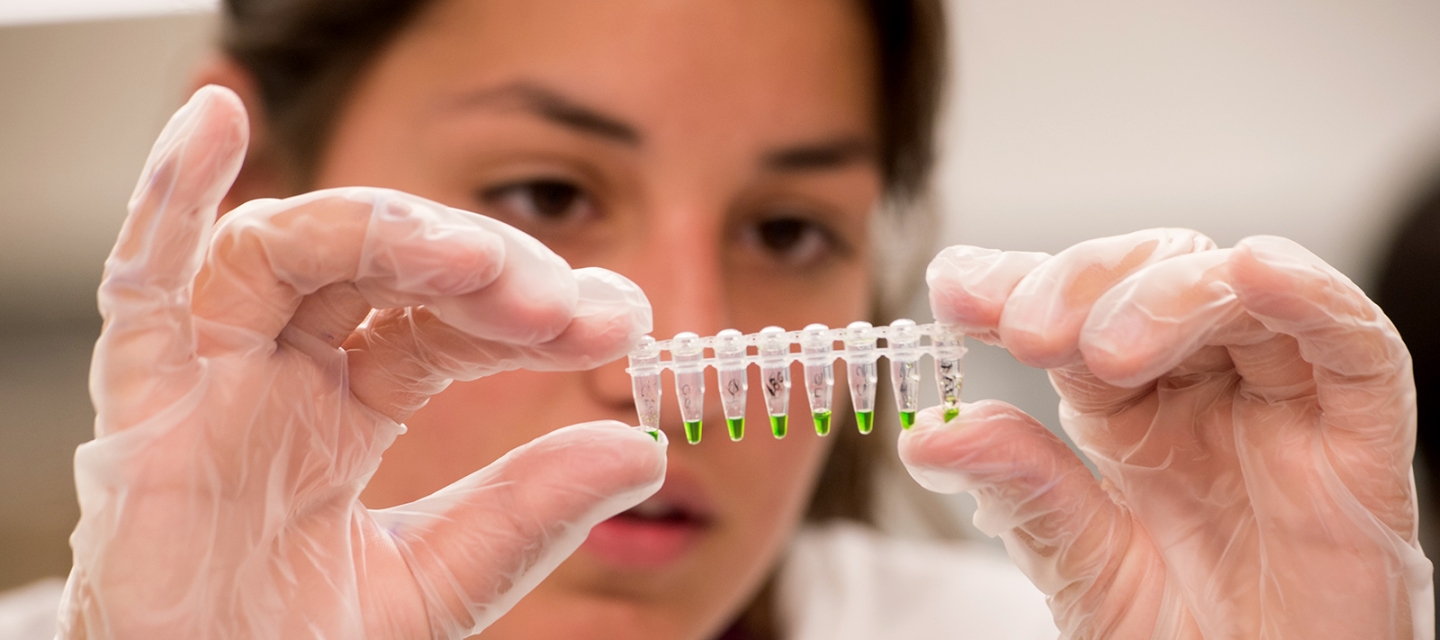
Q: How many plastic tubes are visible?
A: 8